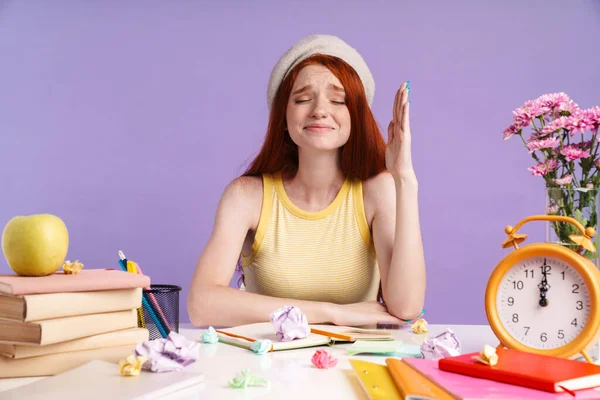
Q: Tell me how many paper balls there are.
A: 11